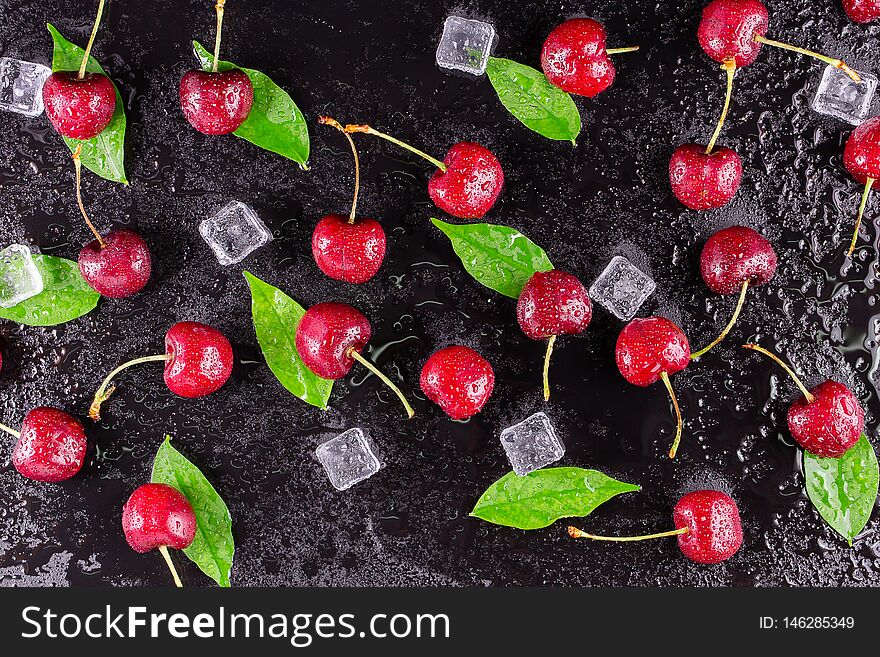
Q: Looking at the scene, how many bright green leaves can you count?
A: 9